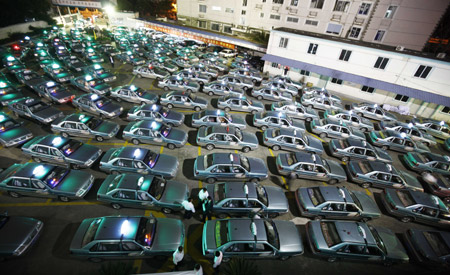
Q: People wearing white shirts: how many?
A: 5